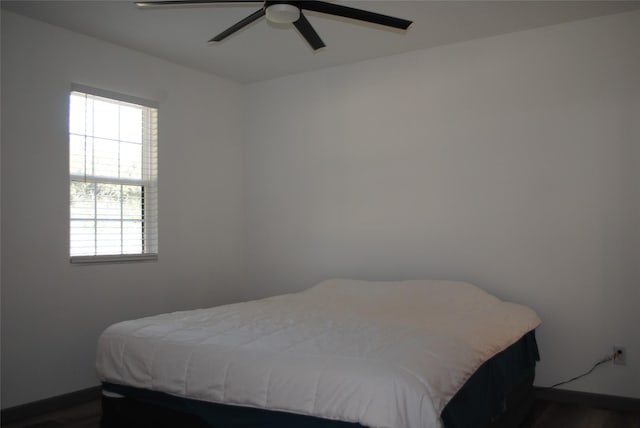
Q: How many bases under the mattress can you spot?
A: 1